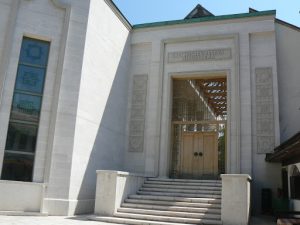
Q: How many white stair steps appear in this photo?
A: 11